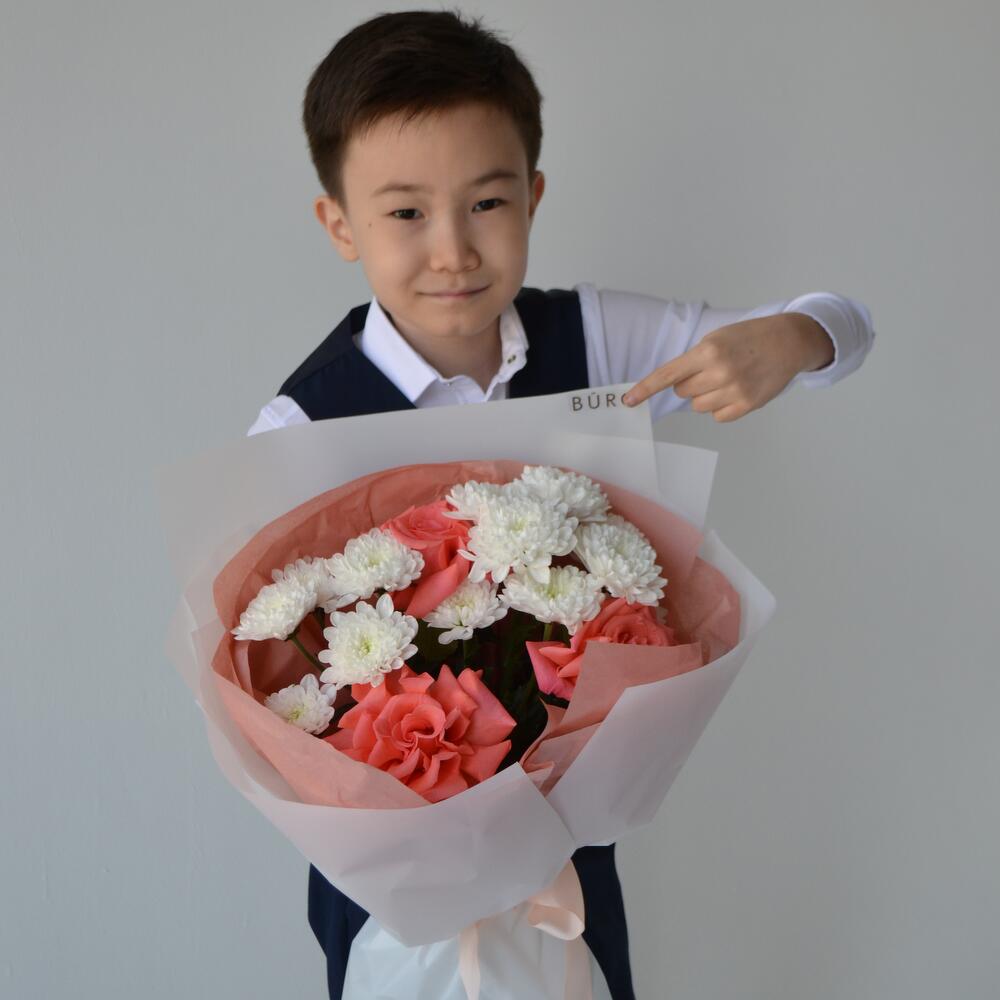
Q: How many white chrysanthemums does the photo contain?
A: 11